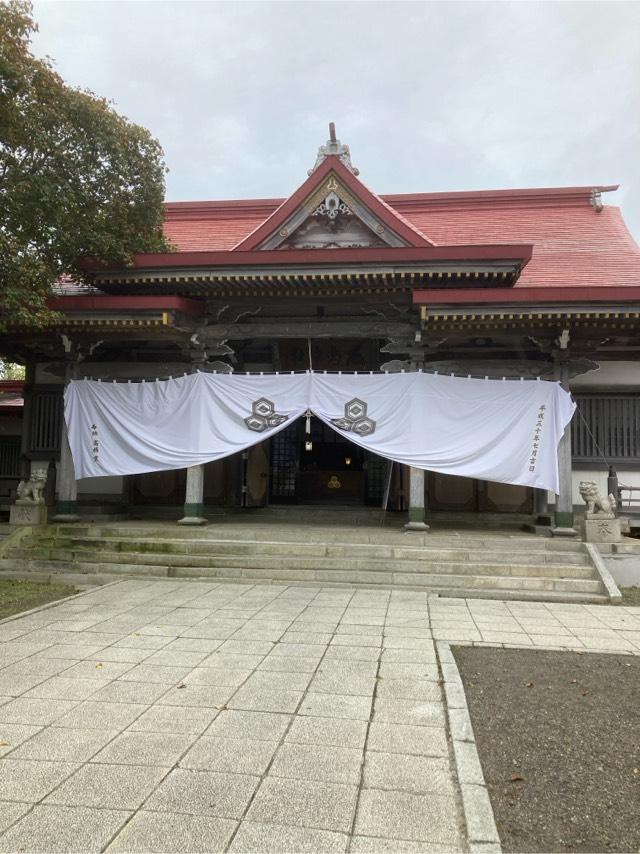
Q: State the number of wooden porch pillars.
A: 4